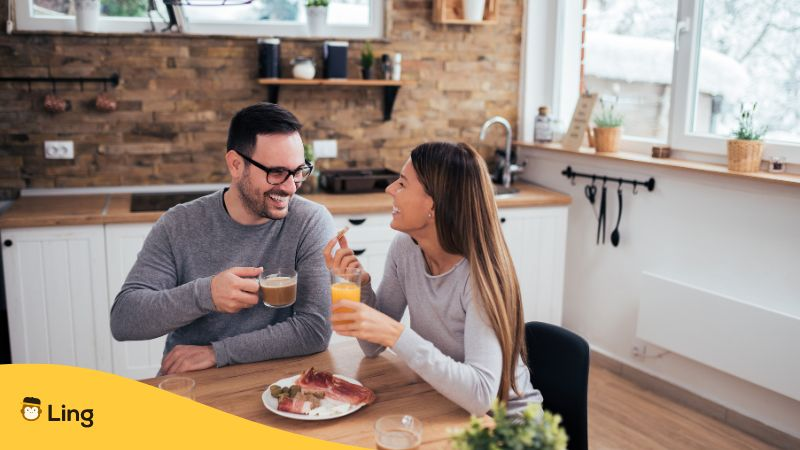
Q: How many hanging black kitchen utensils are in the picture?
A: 3